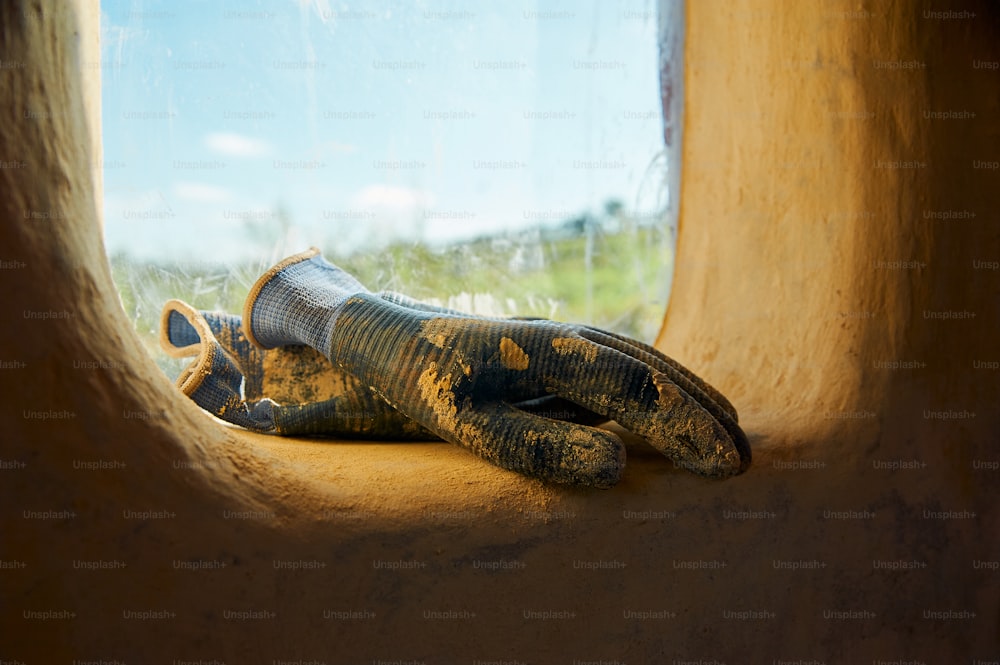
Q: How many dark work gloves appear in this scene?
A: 2